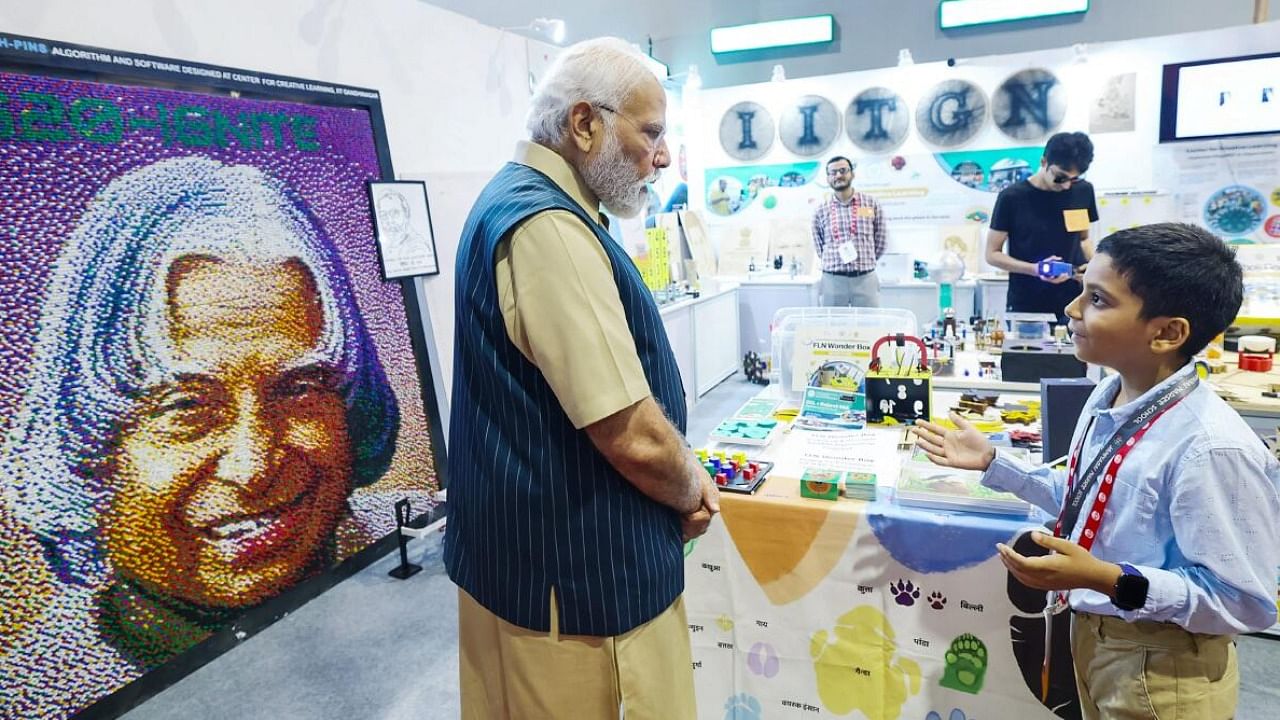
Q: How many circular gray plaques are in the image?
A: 5